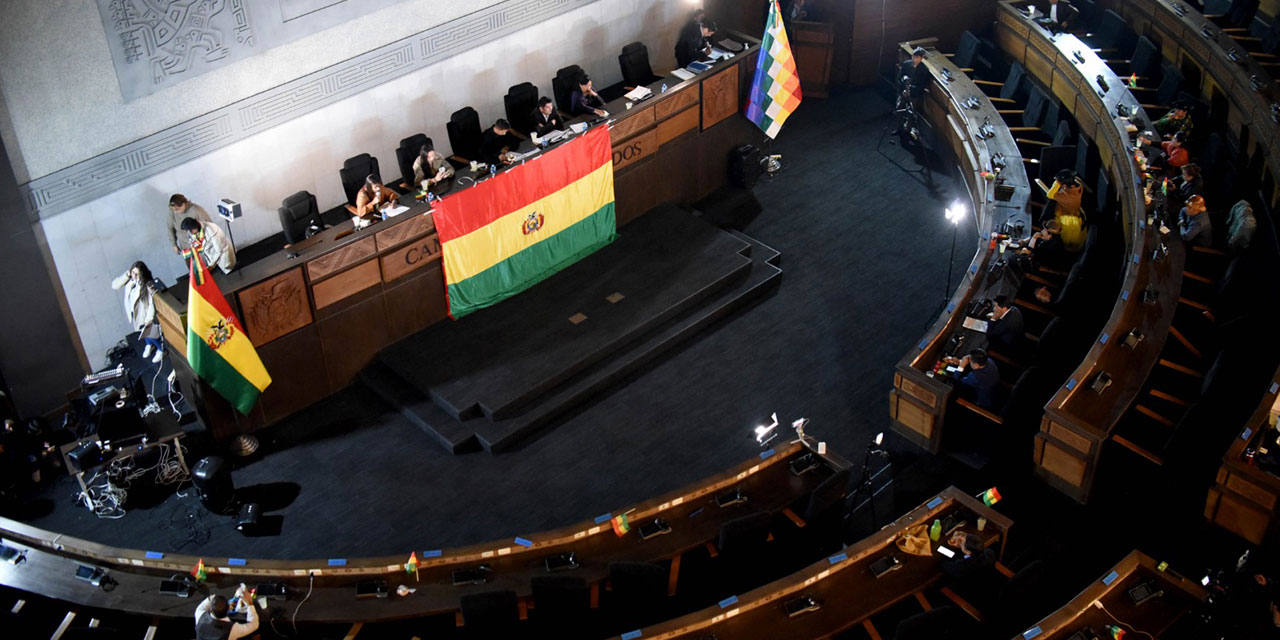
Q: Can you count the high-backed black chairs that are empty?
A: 2